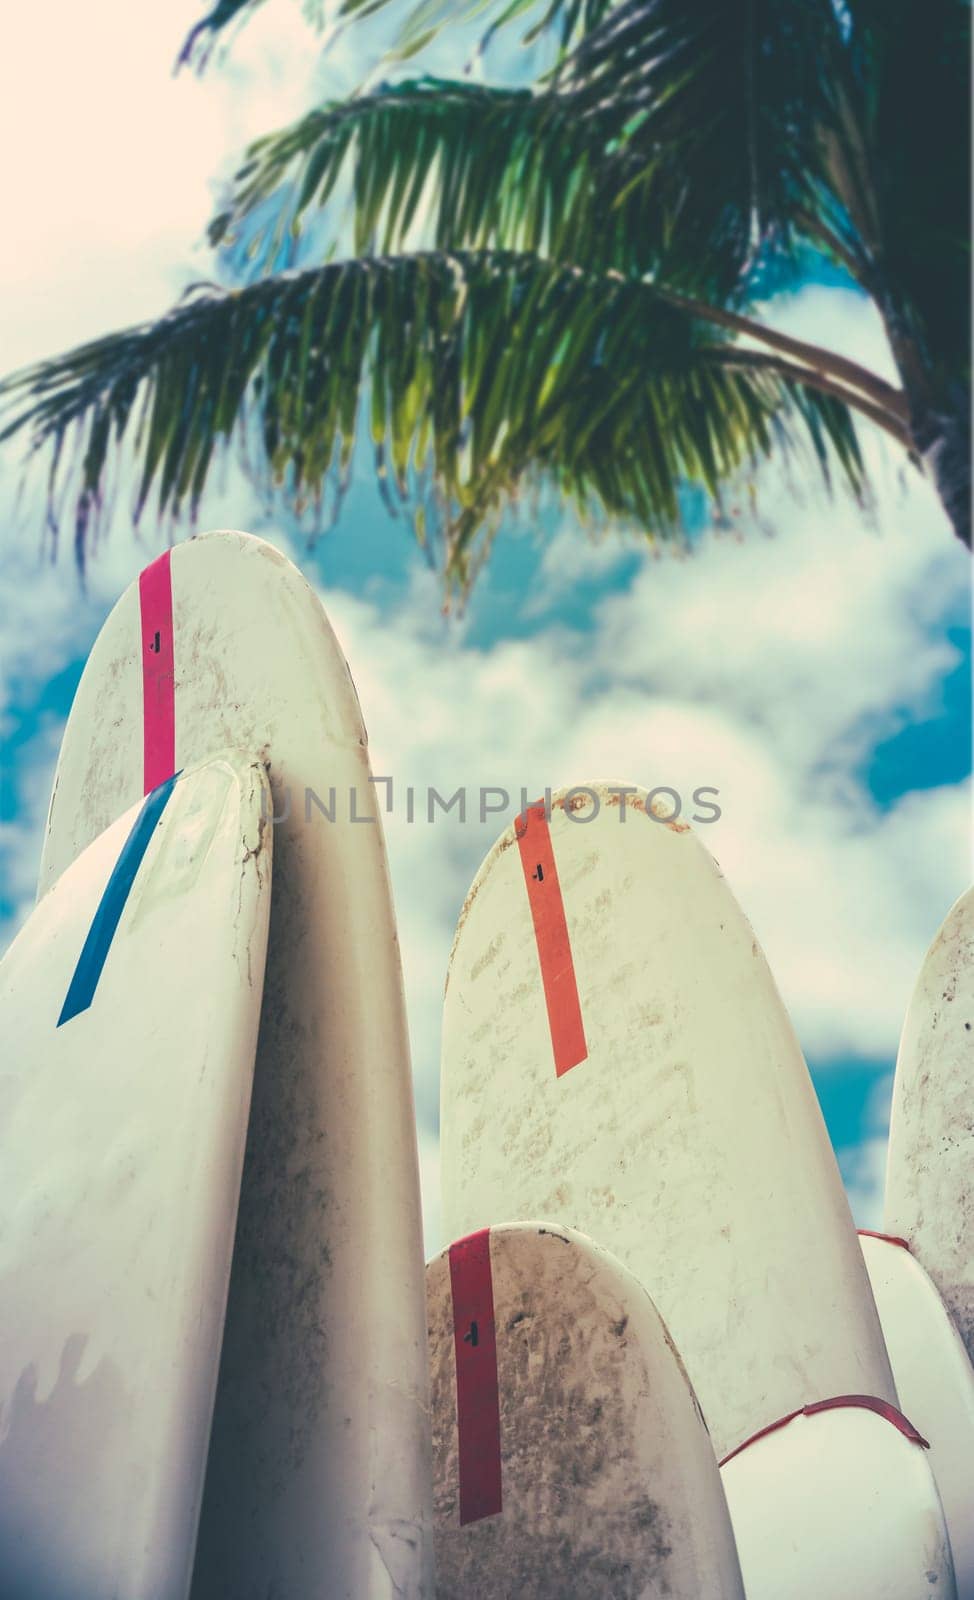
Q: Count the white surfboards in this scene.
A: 7